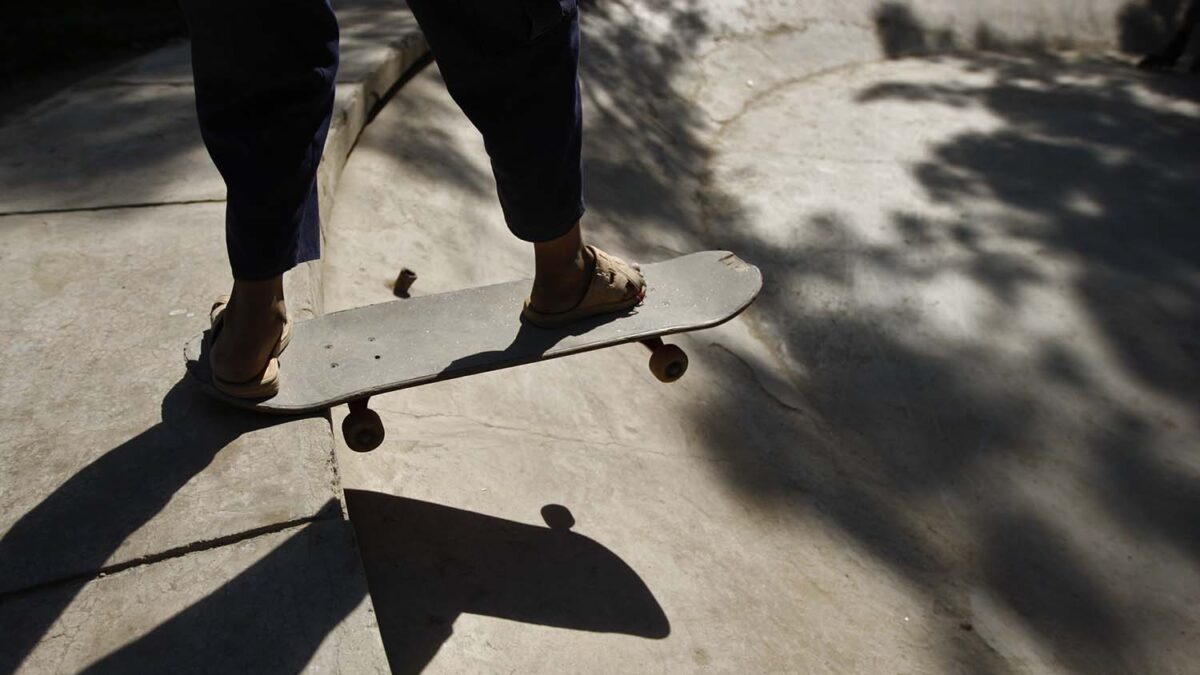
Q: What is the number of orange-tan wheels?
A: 2